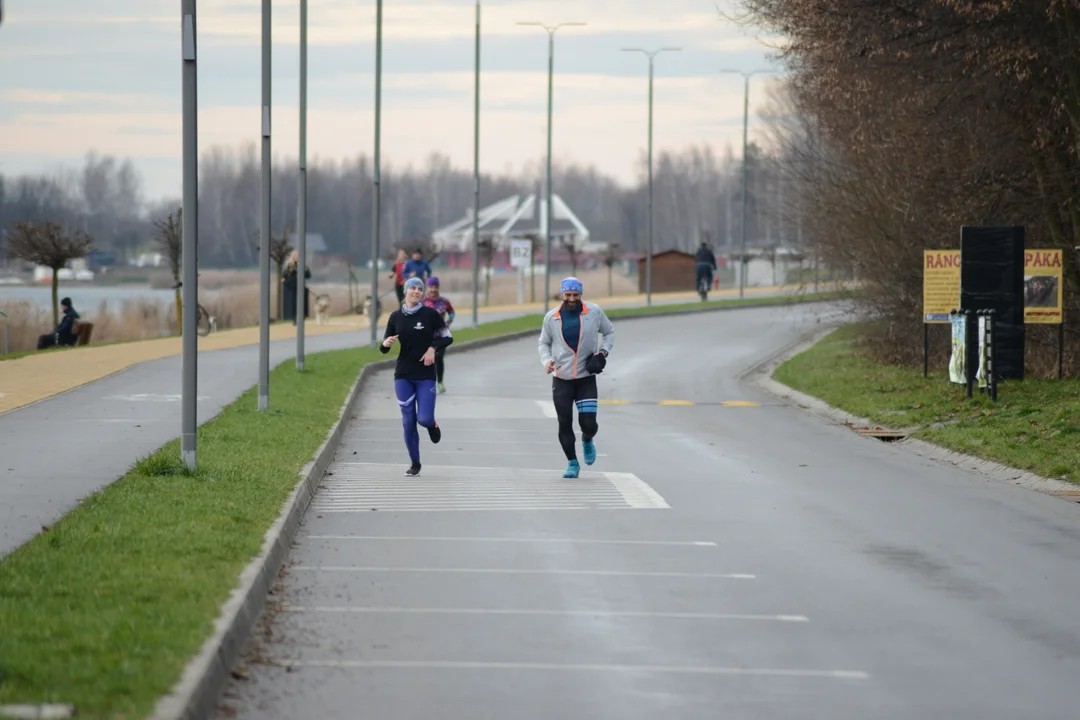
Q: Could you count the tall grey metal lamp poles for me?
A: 8